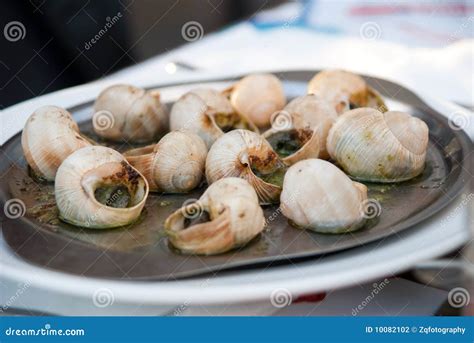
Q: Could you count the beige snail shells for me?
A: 12